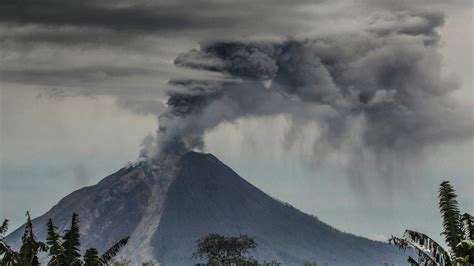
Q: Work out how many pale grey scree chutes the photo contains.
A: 1